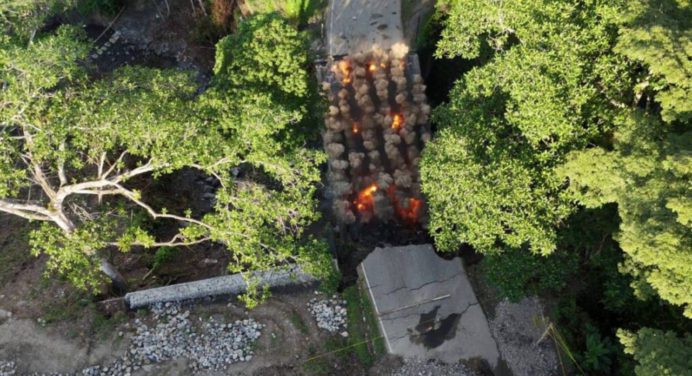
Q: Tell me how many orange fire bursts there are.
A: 6